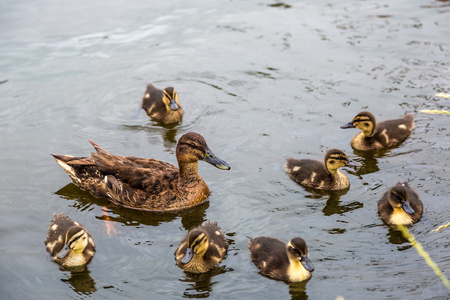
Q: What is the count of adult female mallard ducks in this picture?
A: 1